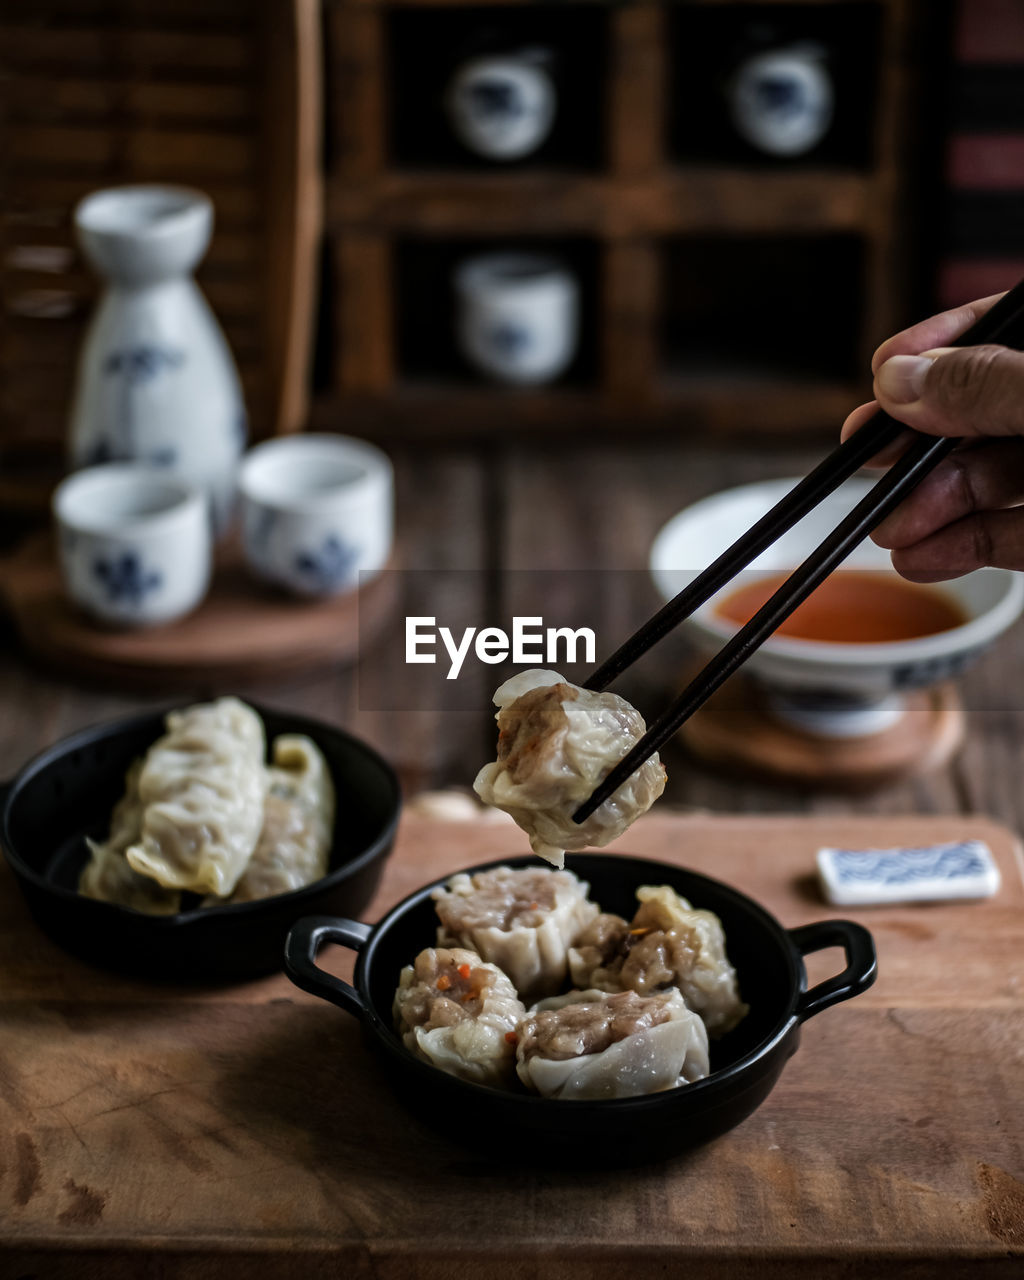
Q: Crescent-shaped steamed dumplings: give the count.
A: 3